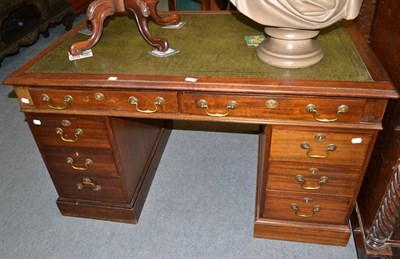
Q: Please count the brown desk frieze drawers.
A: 2